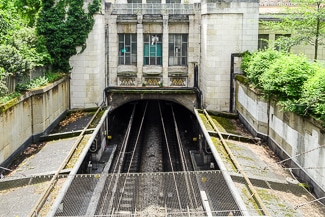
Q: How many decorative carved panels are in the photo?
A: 3